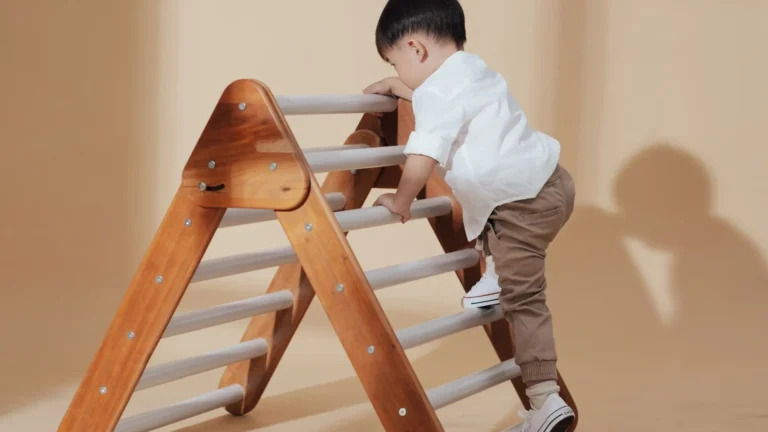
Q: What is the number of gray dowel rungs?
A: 13